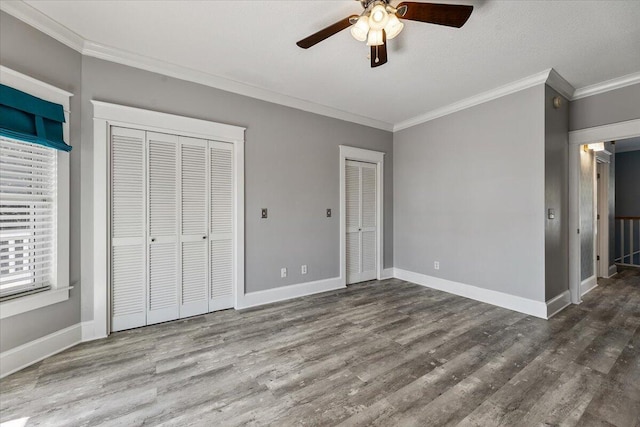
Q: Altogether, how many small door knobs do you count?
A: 3